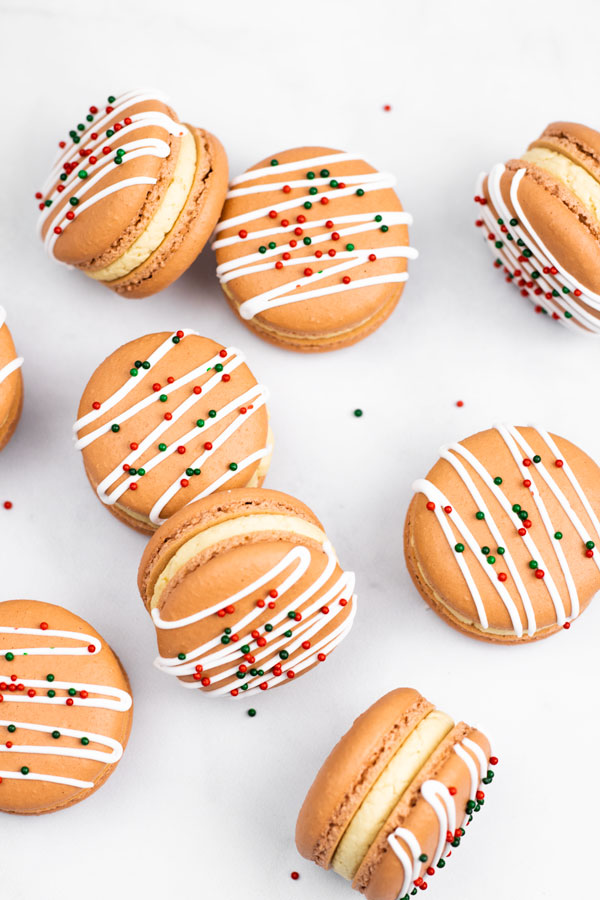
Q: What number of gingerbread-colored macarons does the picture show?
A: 9